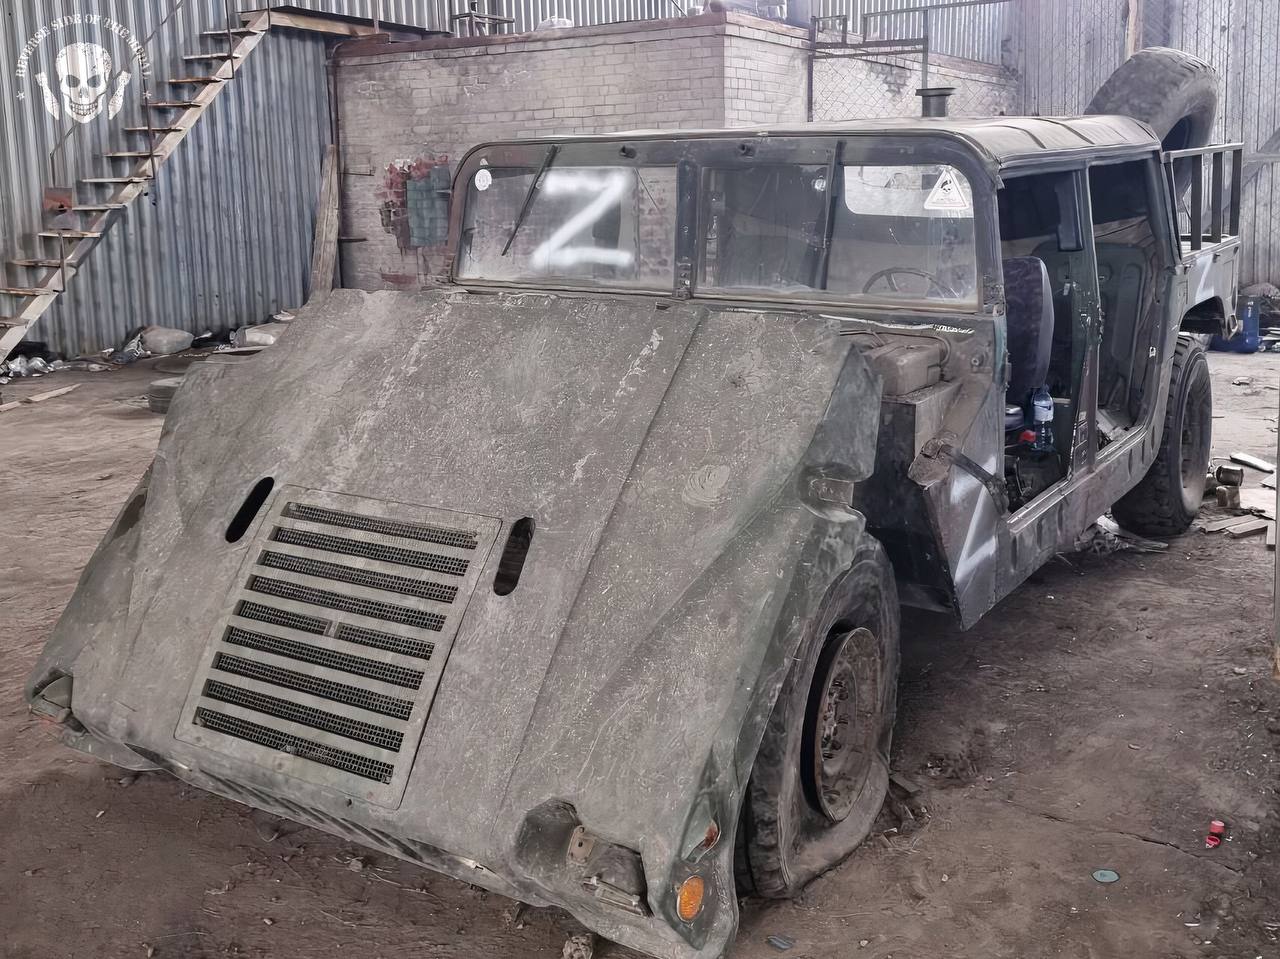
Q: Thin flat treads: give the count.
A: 12